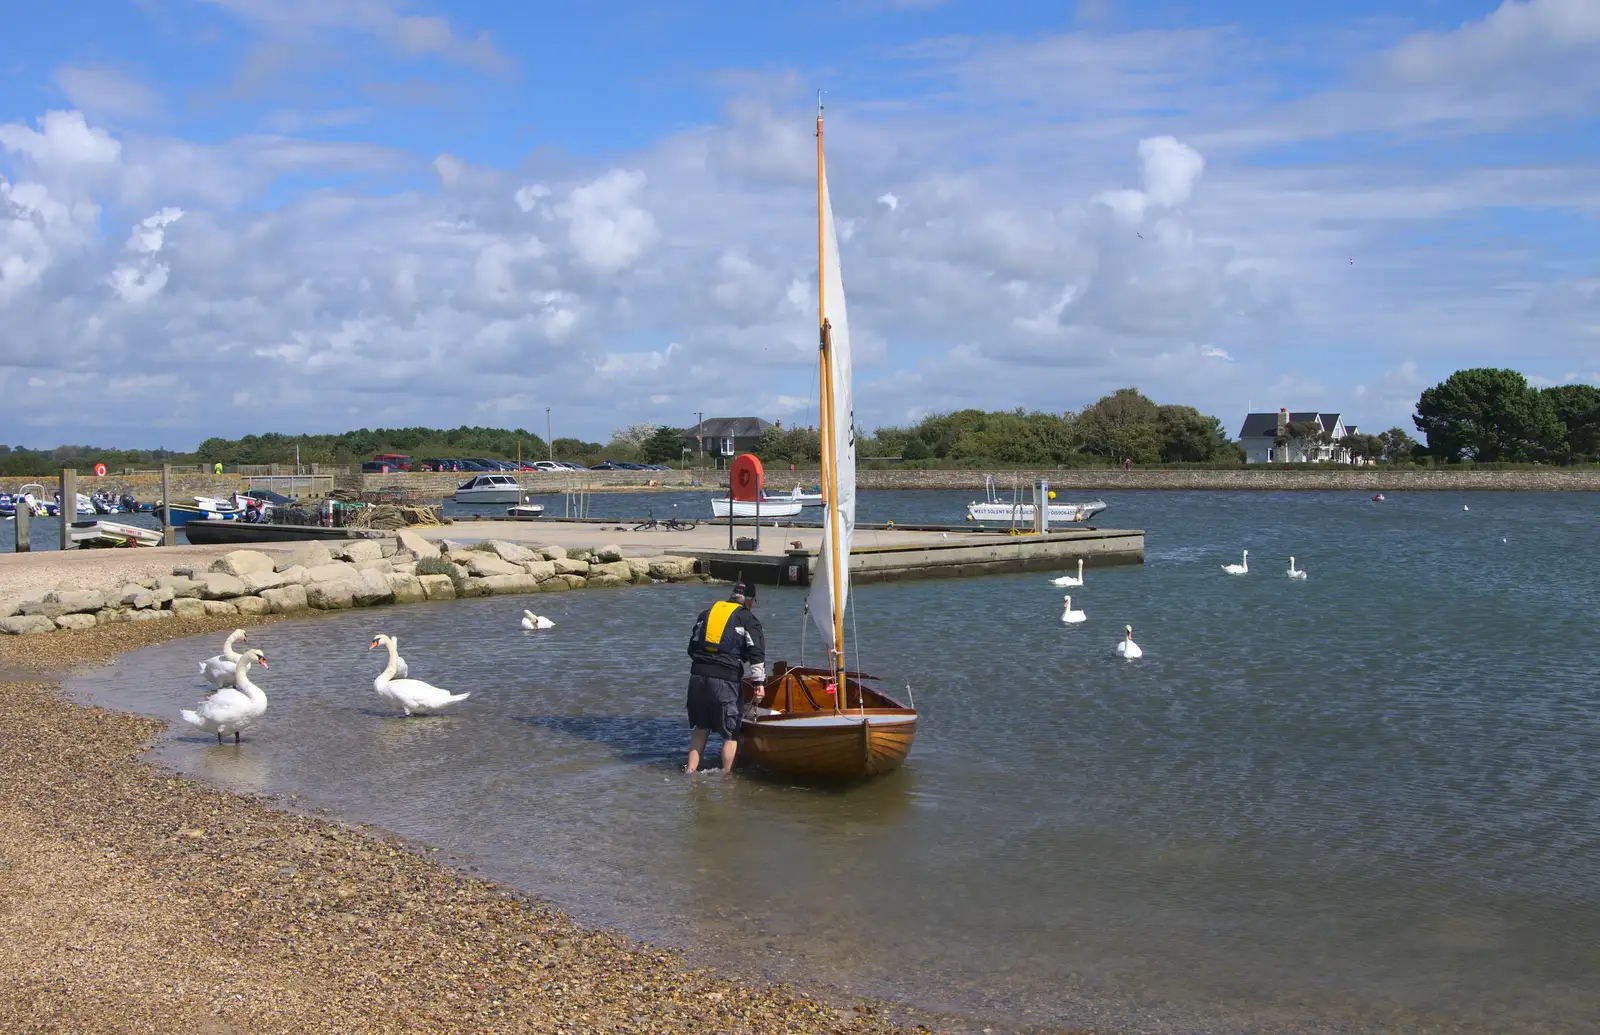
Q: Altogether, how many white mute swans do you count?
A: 10